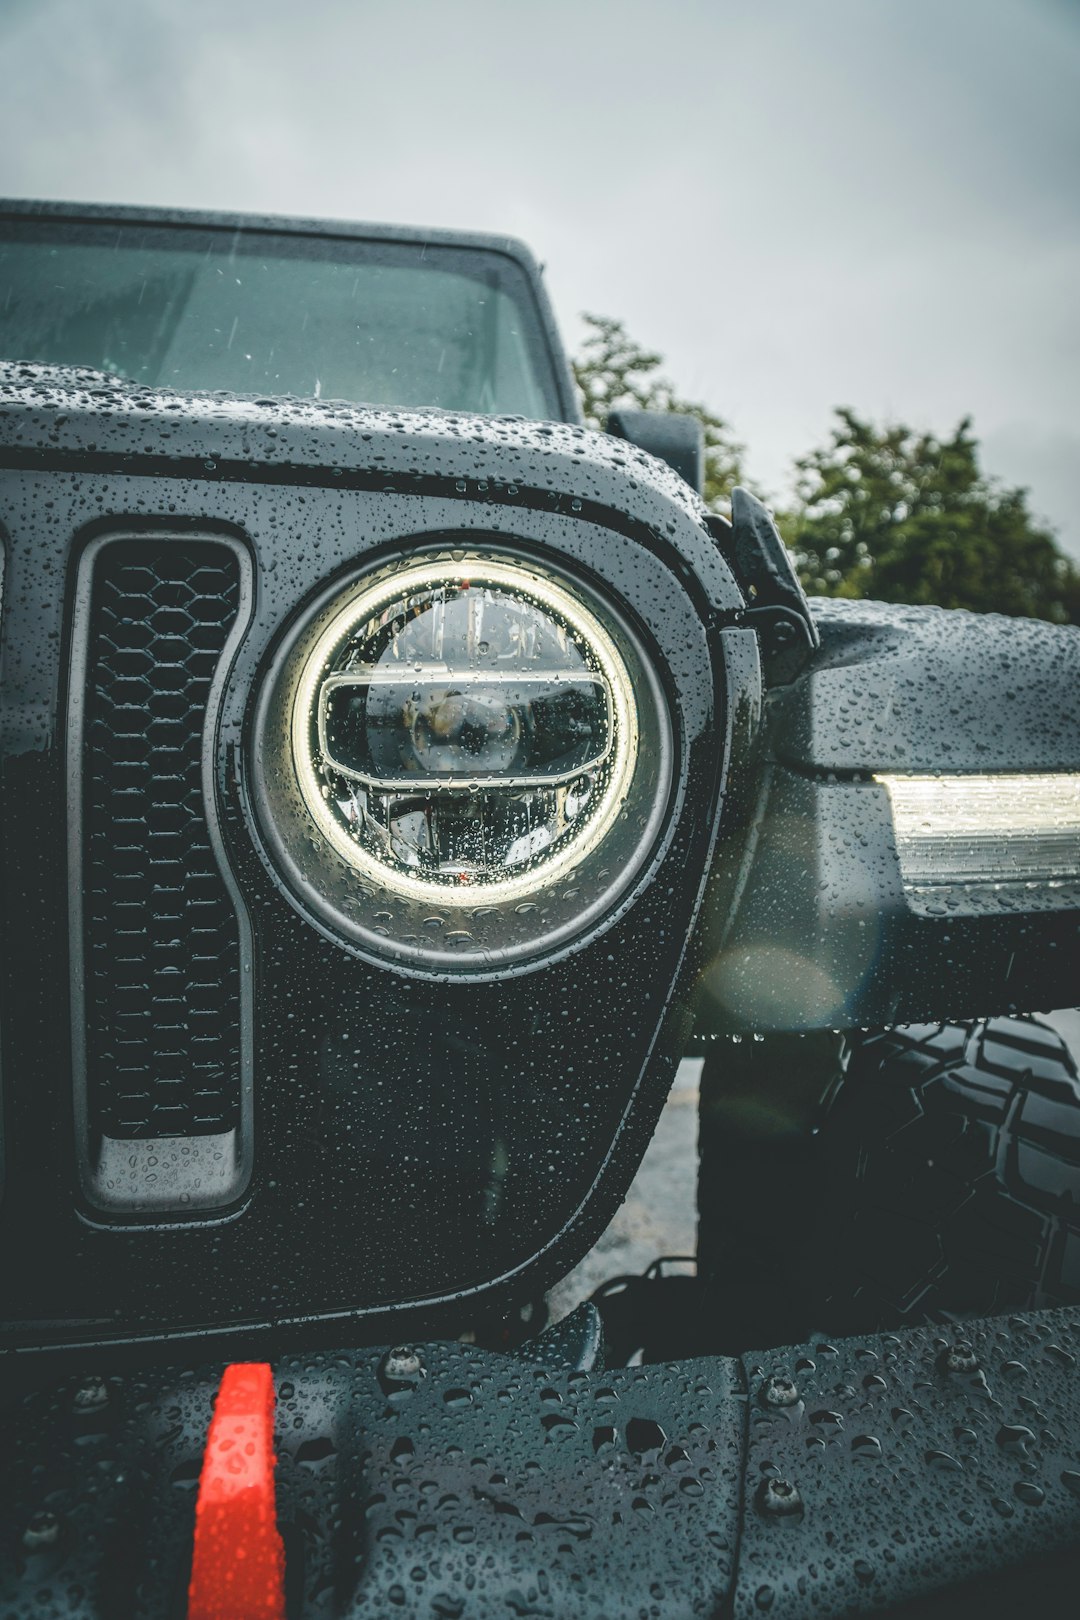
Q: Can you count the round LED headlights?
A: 1